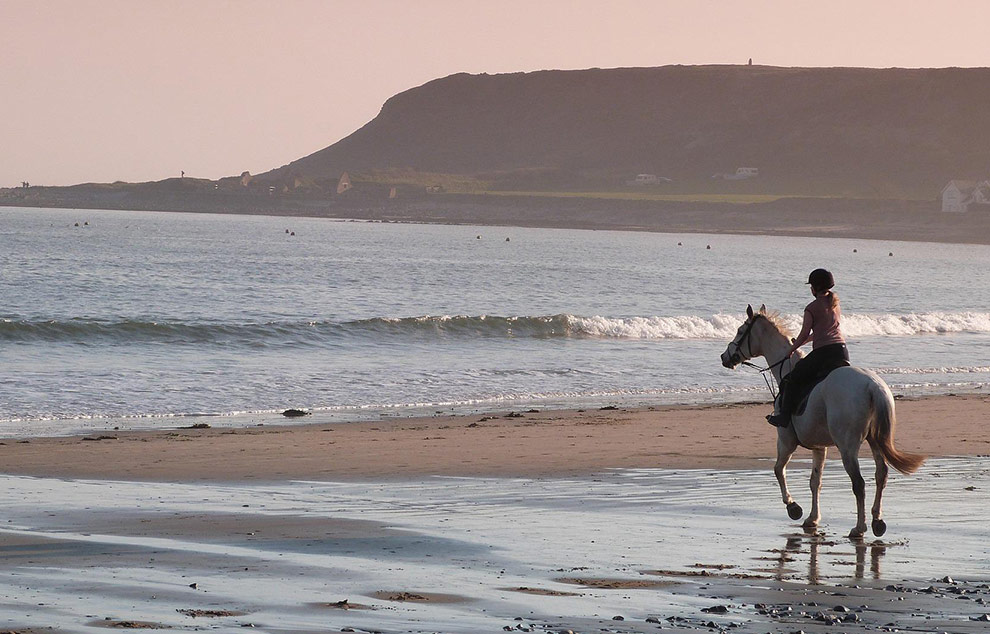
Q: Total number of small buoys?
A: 10